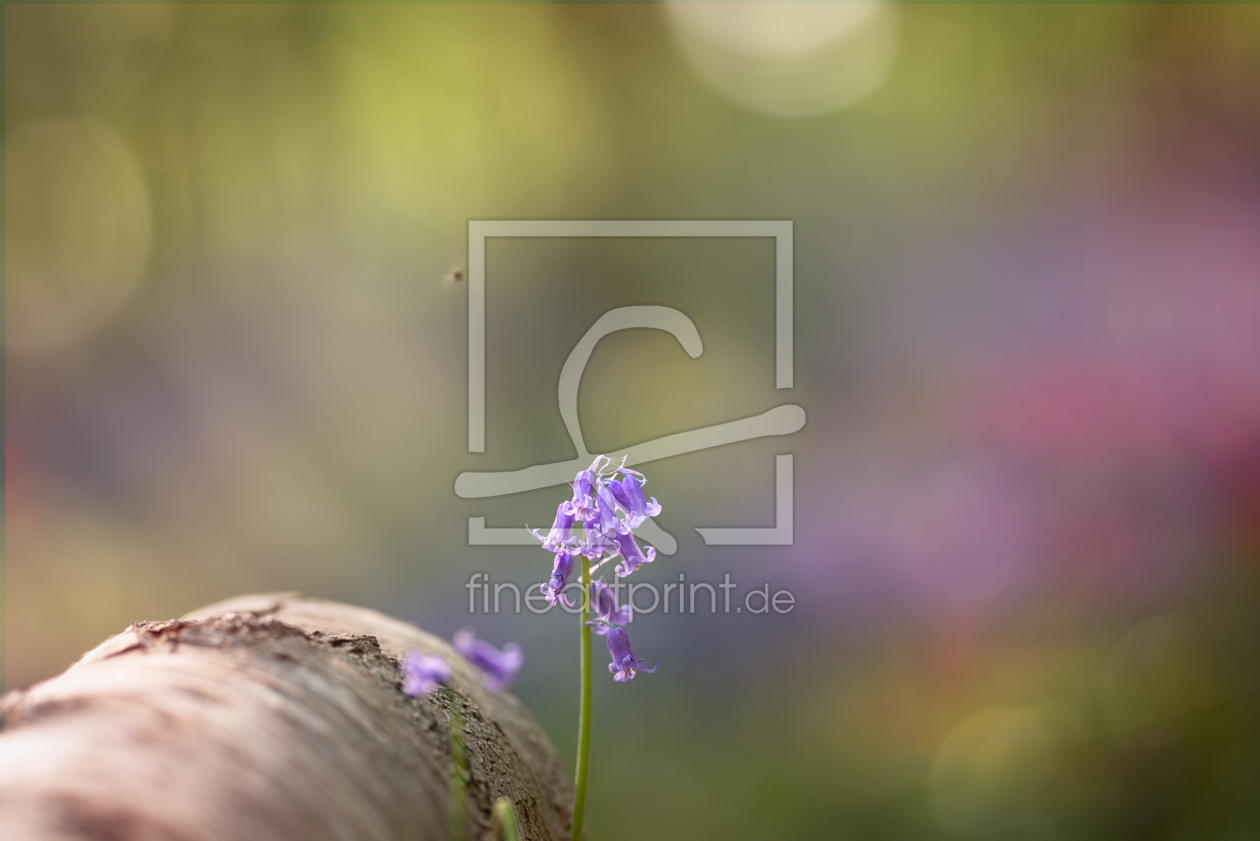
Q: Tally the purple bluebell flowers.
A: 12